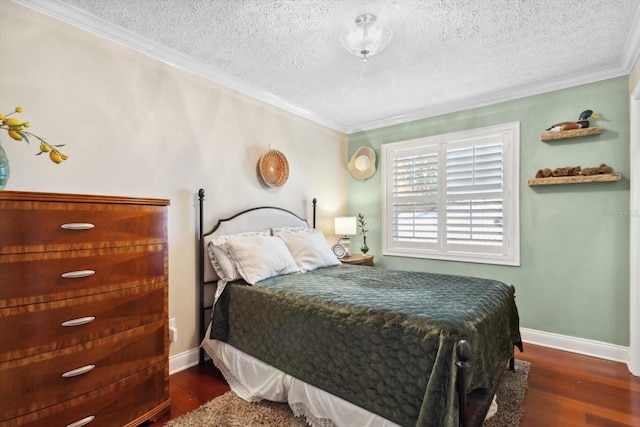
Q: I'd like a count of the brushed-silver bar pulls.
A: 5